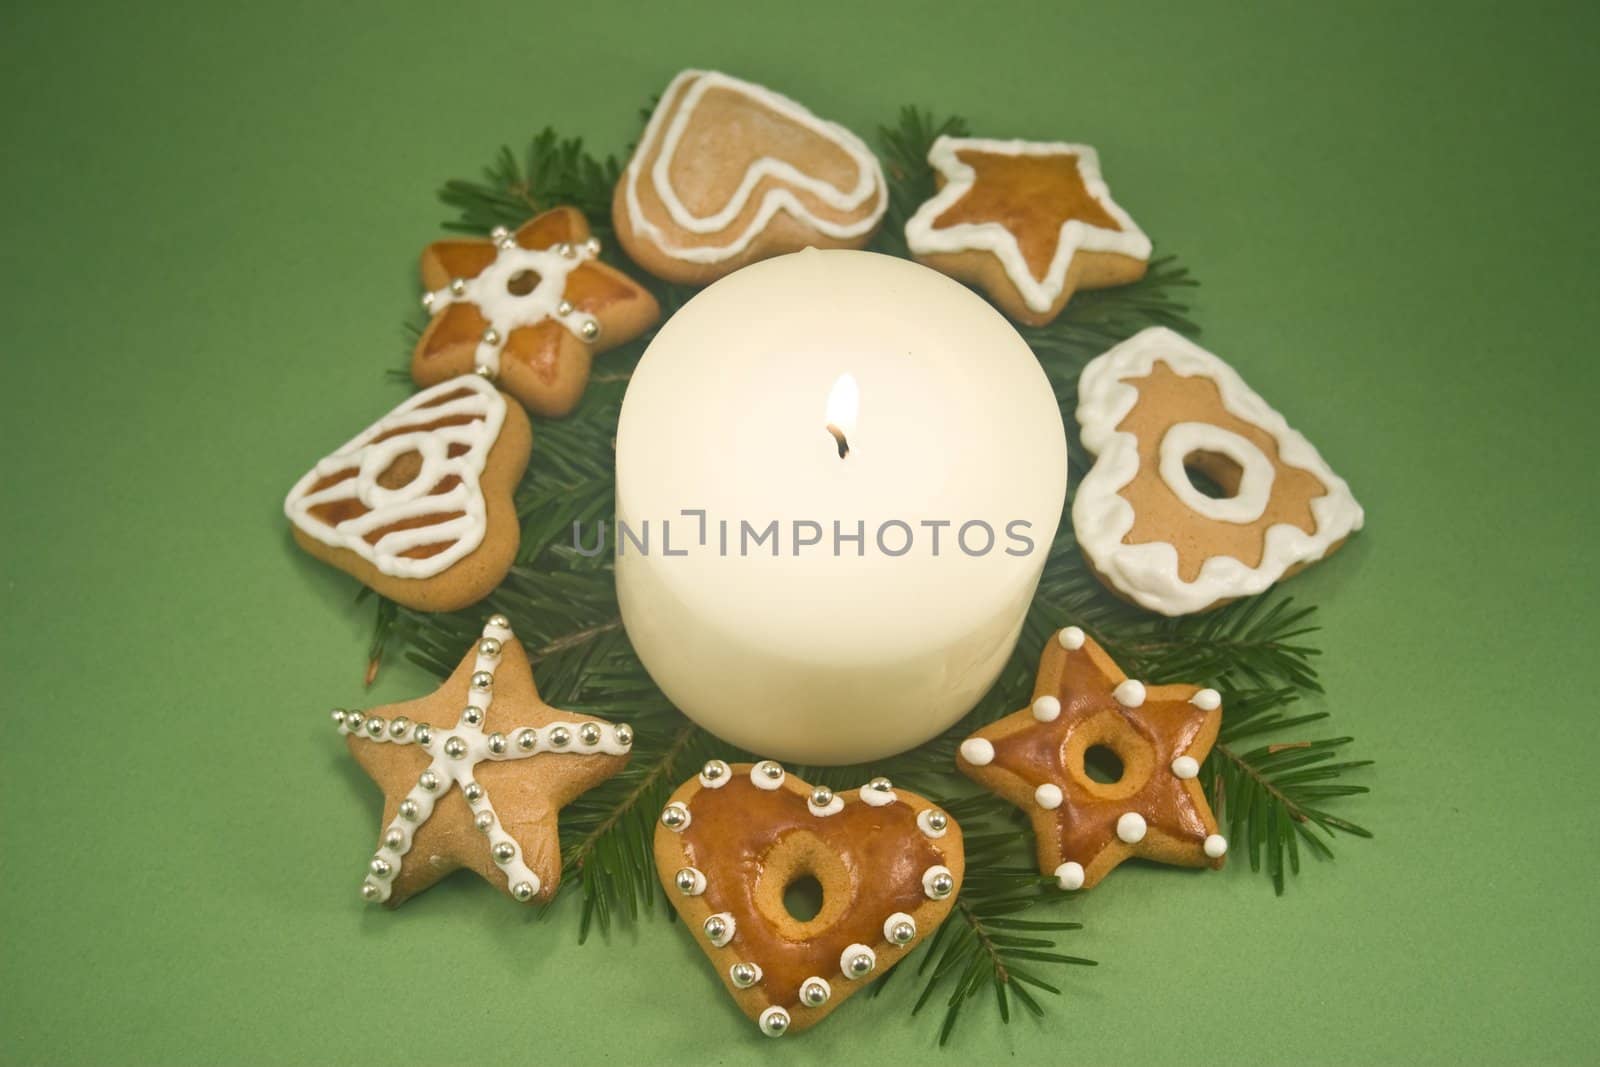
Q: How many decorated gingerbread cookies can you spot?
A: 8